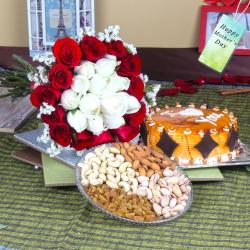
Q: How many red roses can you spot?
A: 12